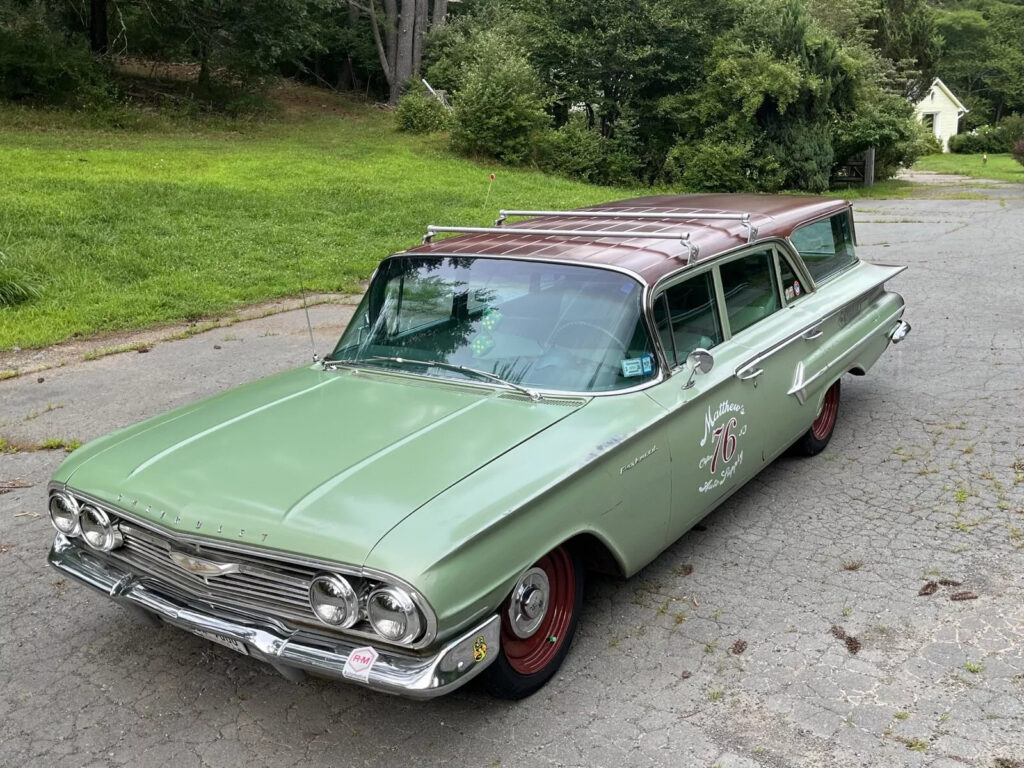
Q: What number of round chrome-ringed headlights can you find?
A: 4